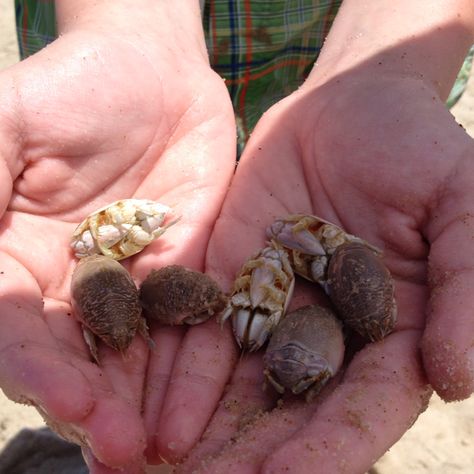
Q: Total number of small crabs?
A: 7